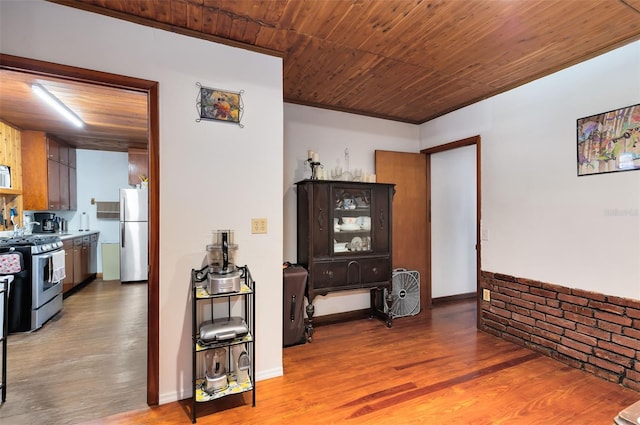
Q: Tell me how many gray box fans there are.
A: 1